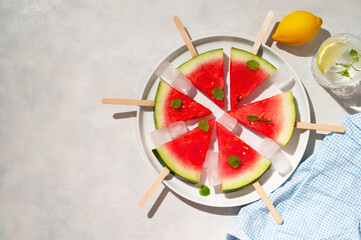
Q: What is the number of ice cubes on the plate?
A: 10